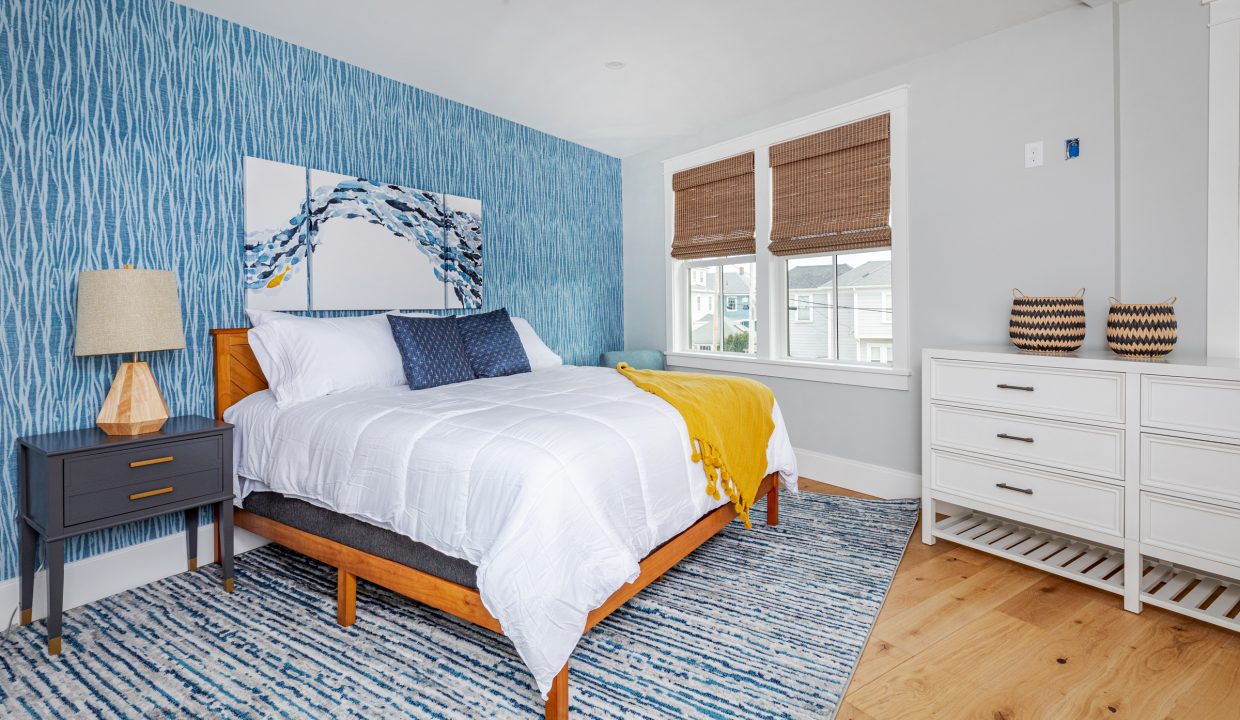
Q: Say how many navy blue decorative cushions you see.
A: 2